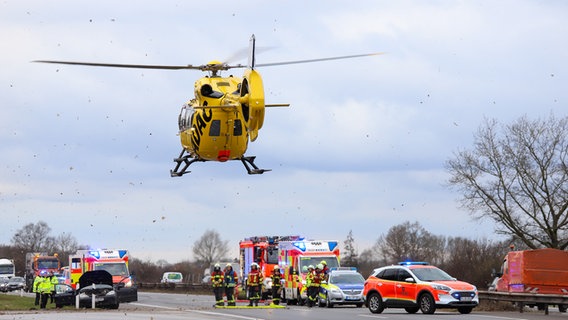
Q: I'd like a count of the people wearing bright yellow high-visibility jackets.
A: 3